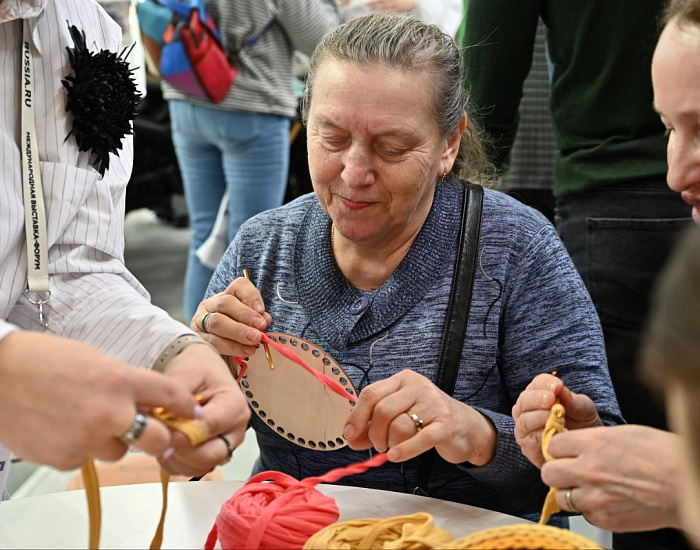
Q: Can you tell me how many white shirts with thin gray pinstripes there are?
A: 1